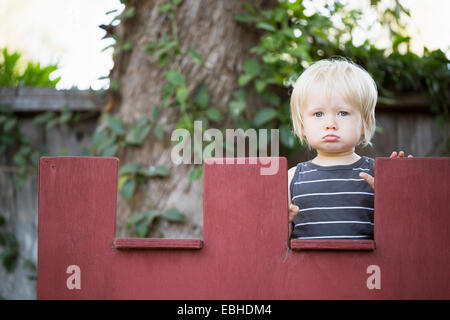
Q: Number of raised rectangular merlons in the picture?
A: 3